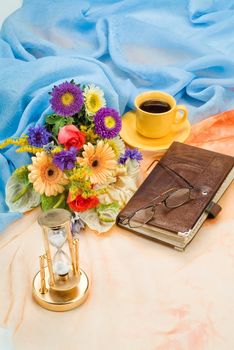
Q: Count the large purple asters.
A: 2